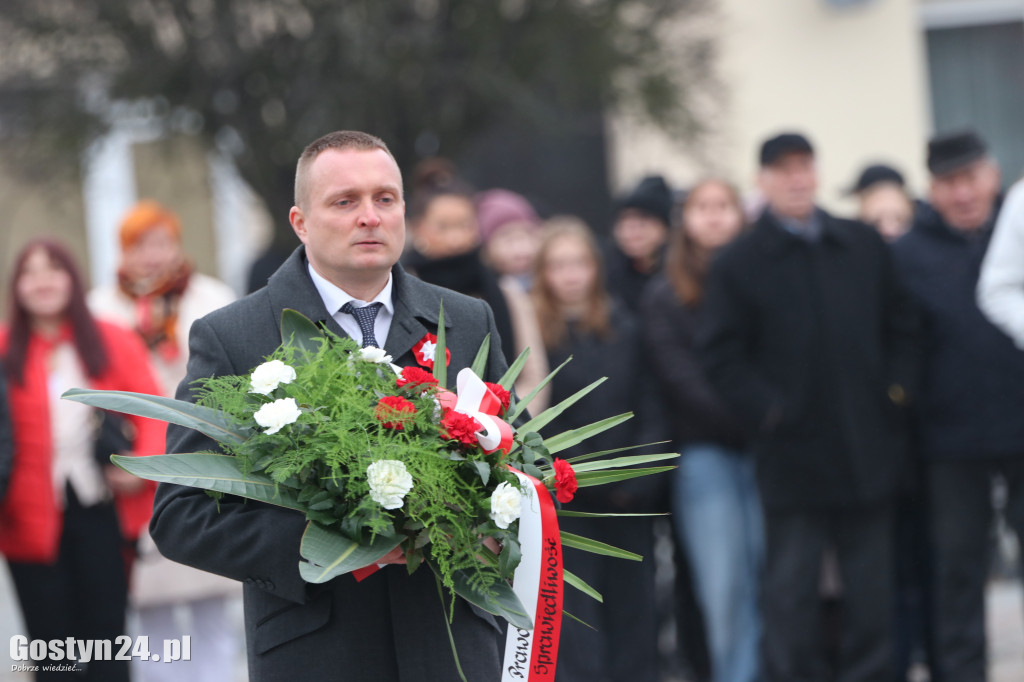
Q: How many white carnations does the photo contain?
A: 5